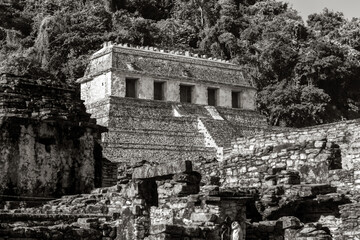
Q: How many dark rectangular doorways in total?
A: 5